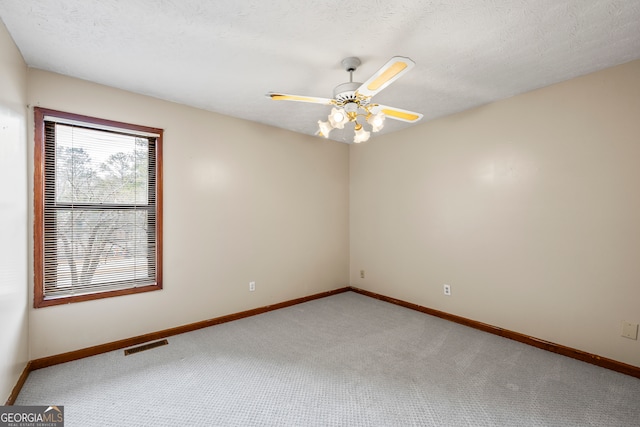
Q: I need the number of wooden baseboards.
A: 3